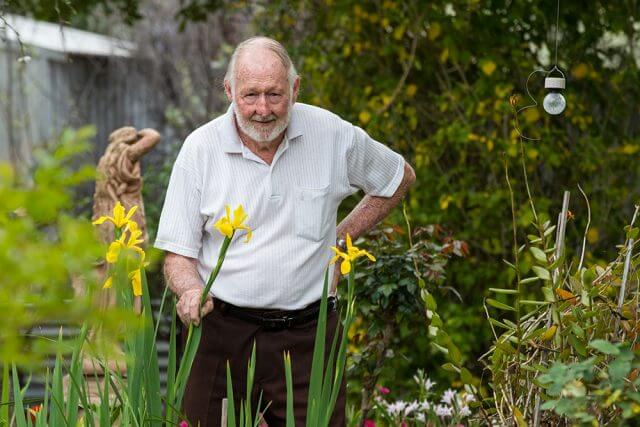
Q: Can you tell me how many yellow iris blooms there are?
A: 5